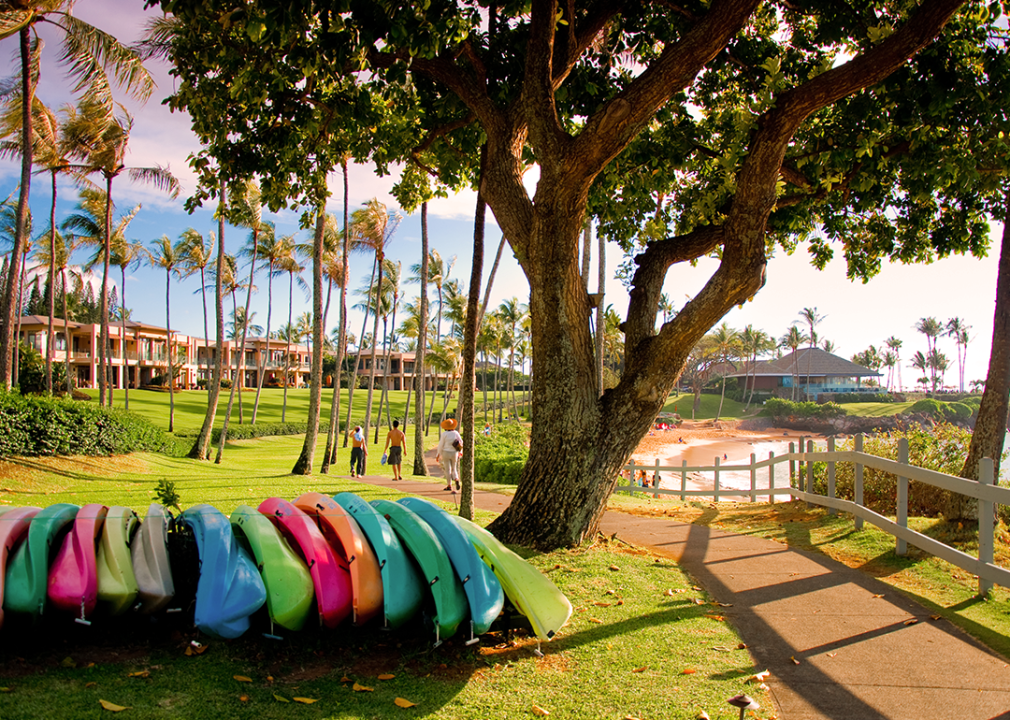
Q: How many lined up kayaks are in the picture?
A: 13